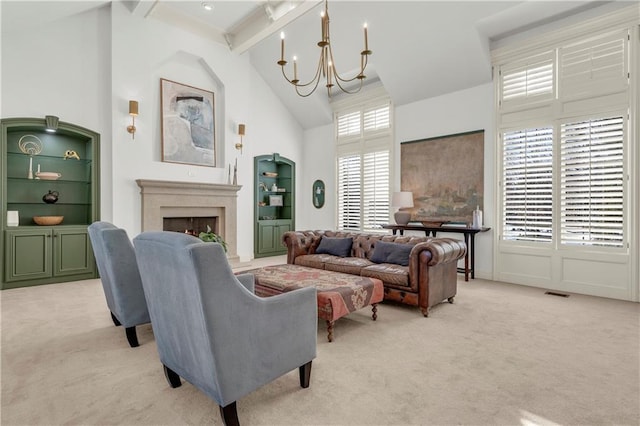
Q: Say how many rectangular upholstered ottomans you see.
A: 1